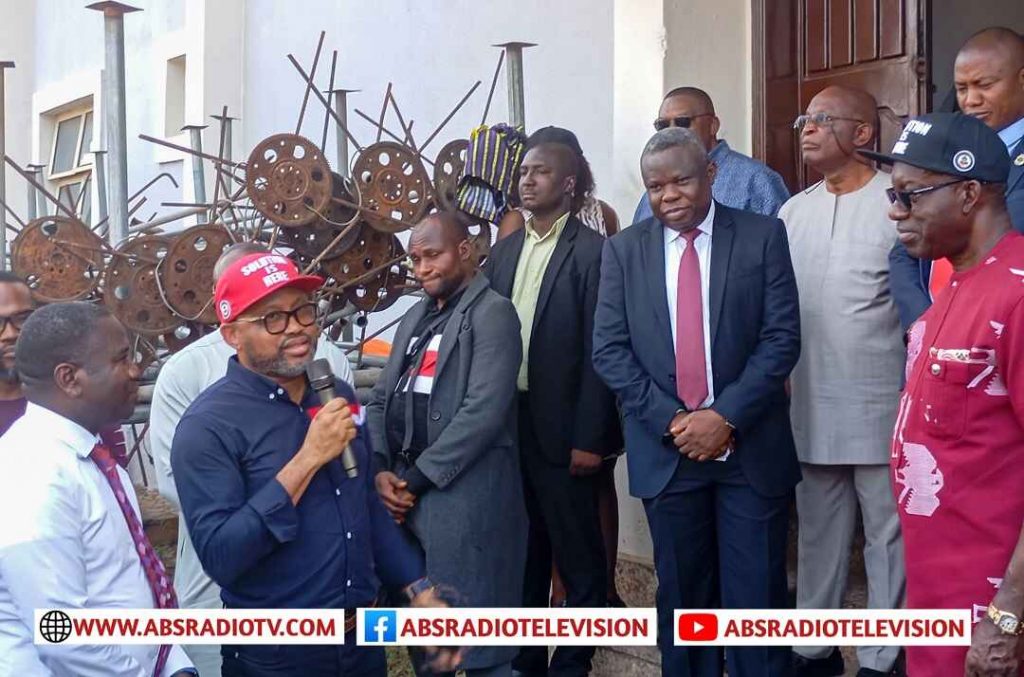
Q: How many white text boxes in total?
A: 3